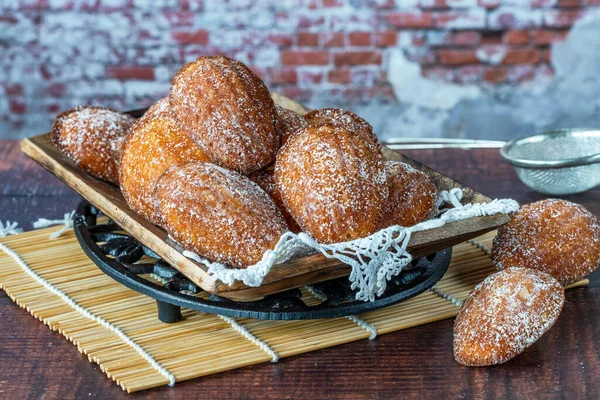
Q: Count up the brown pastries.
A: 12